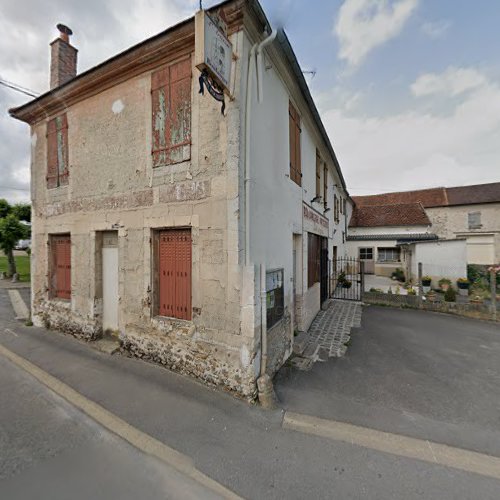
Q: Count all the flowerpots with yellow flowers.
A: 2